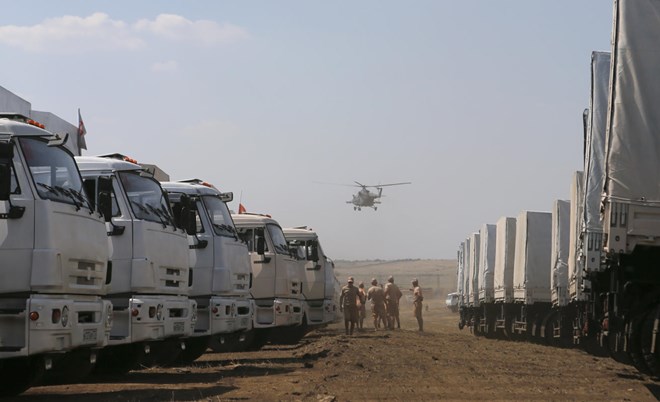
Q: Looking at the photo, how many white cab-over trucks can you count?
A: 5